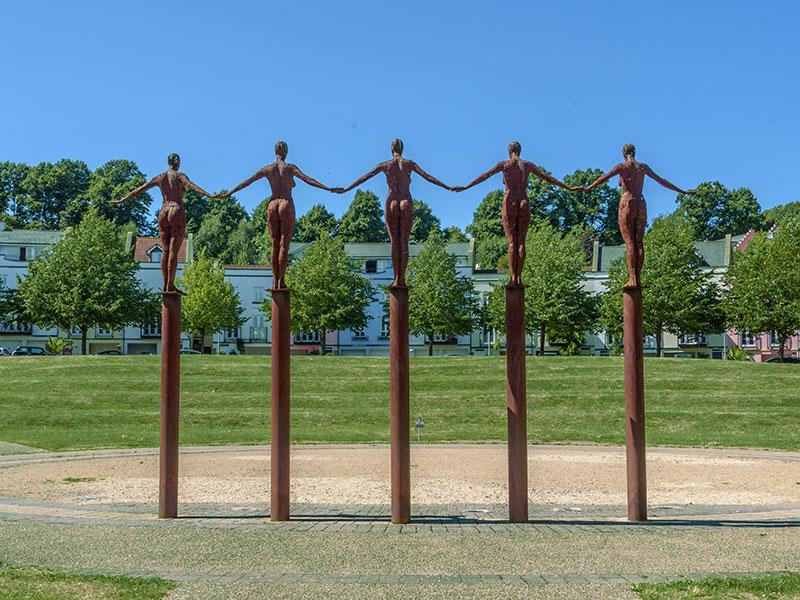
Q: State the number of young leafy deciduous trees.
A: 7